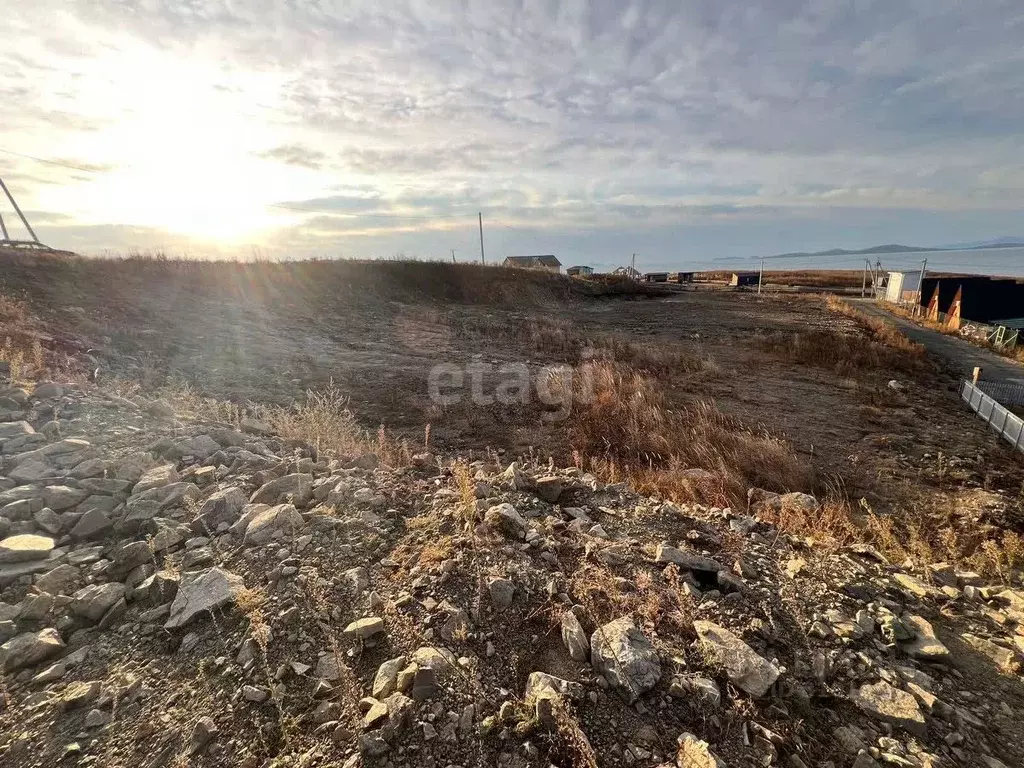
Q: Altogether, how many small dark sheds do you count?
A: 3